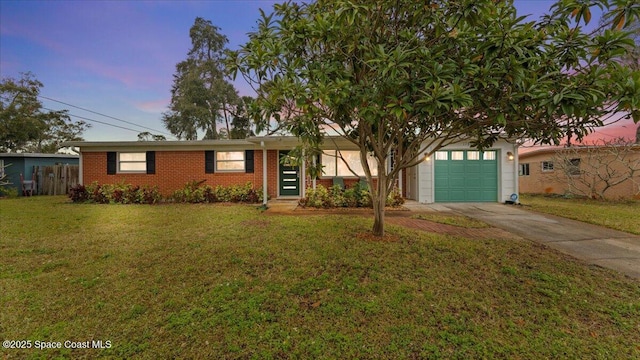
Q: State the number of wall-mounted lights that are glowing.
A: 2